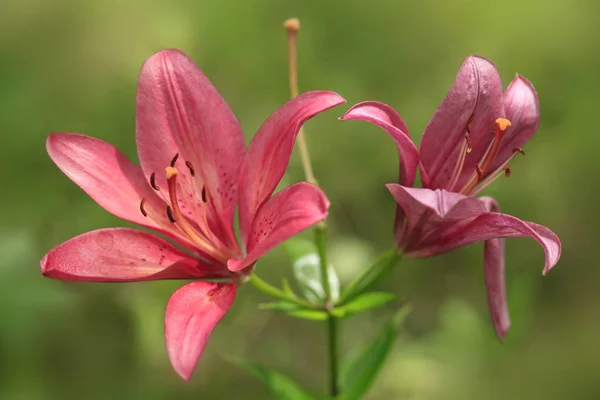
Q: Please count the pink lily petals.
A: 12